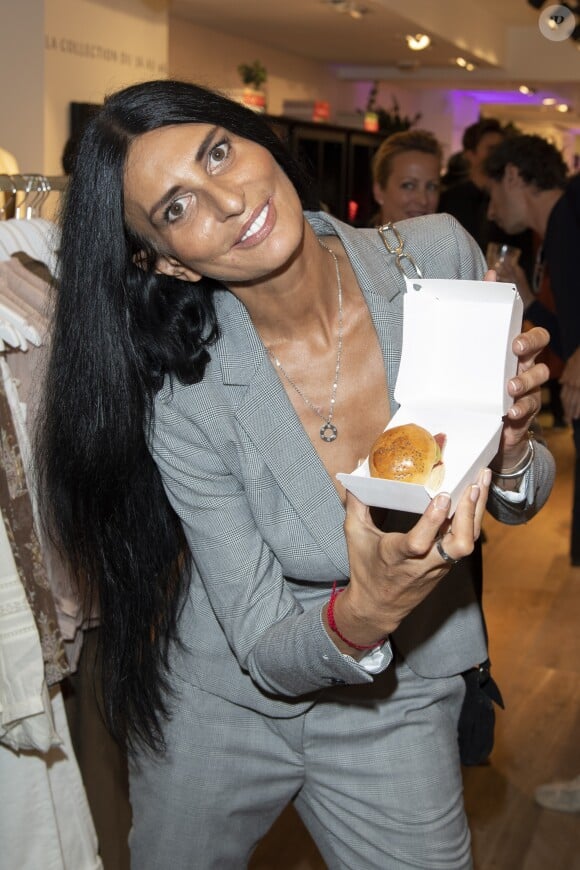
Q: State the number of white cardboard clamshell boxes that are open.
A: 1